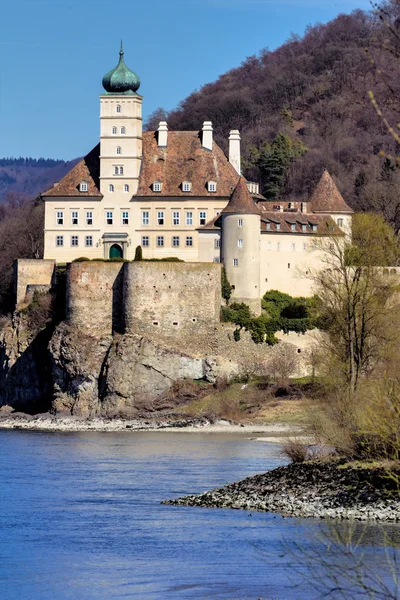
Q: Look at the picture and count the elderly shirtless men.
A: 0